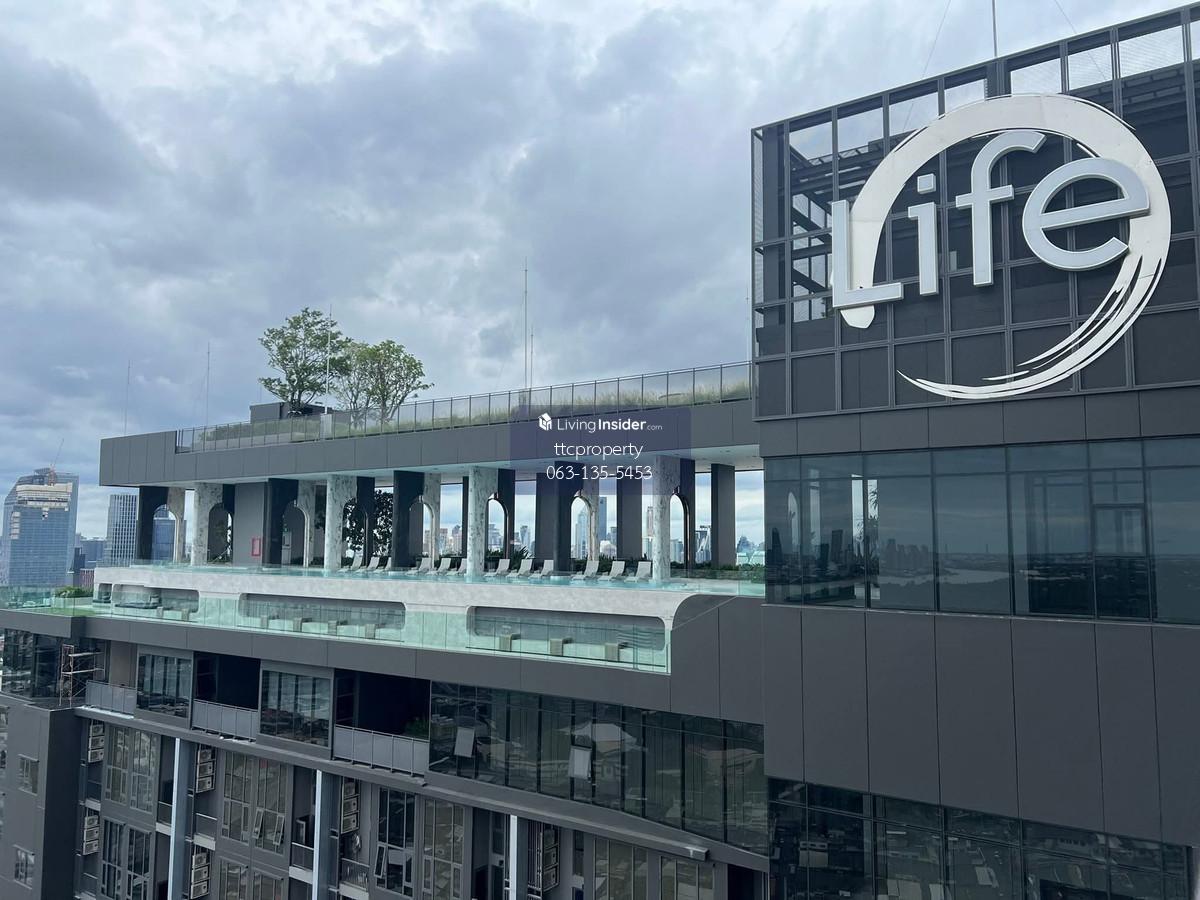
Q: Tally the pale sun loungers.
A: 12